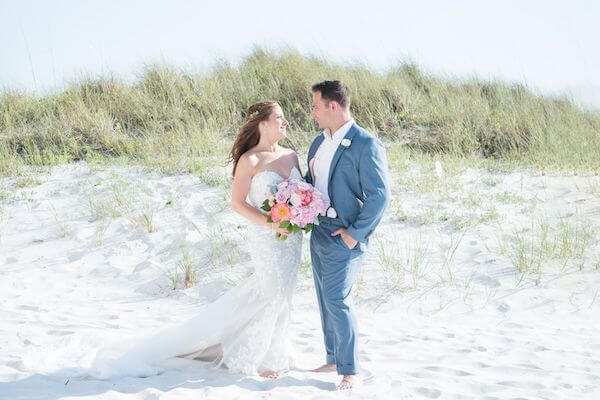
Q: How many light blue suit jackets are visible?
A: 1